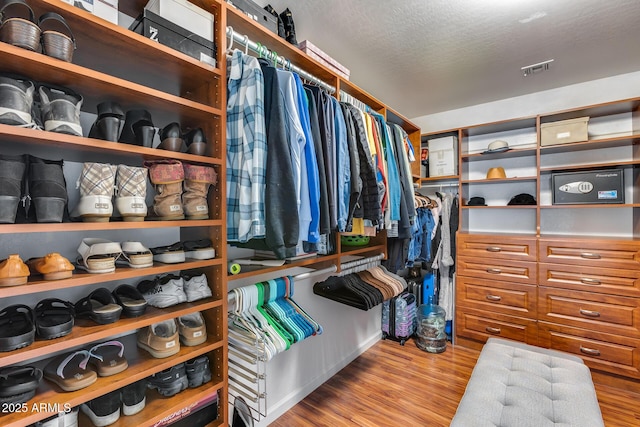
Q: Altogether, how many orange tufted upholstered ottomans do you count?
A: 0